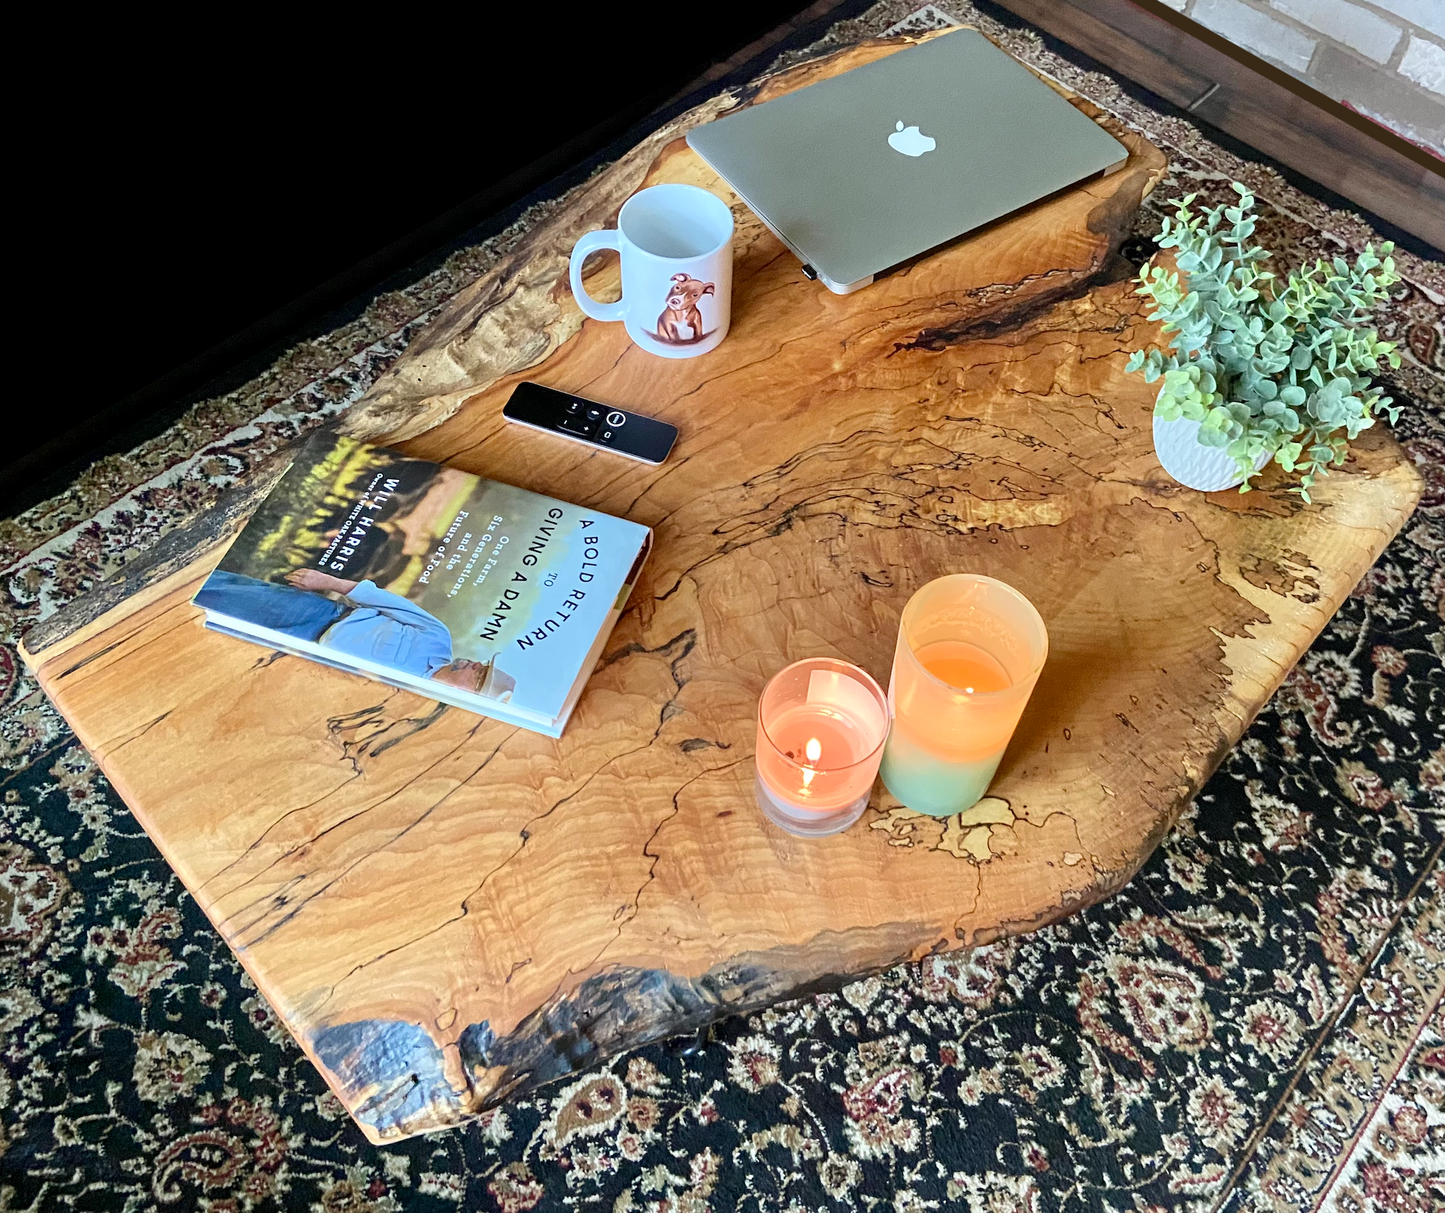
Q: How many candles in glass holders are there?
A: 2